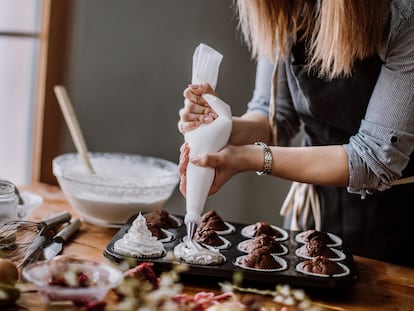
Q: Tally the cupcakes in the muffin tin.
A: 12